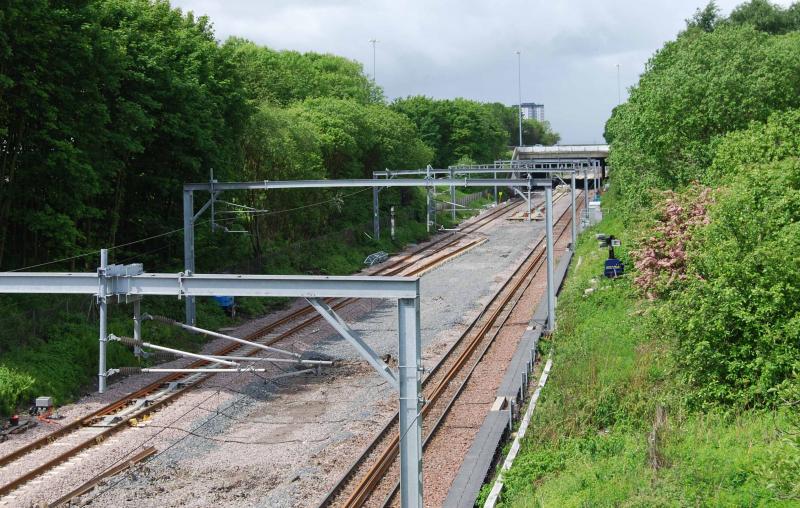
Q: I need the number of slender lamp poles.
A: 3